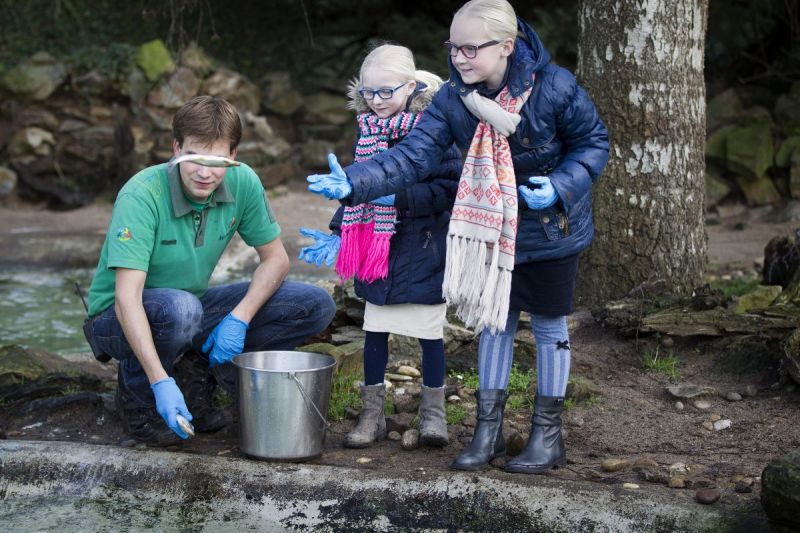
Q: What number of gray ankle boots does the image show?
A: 2